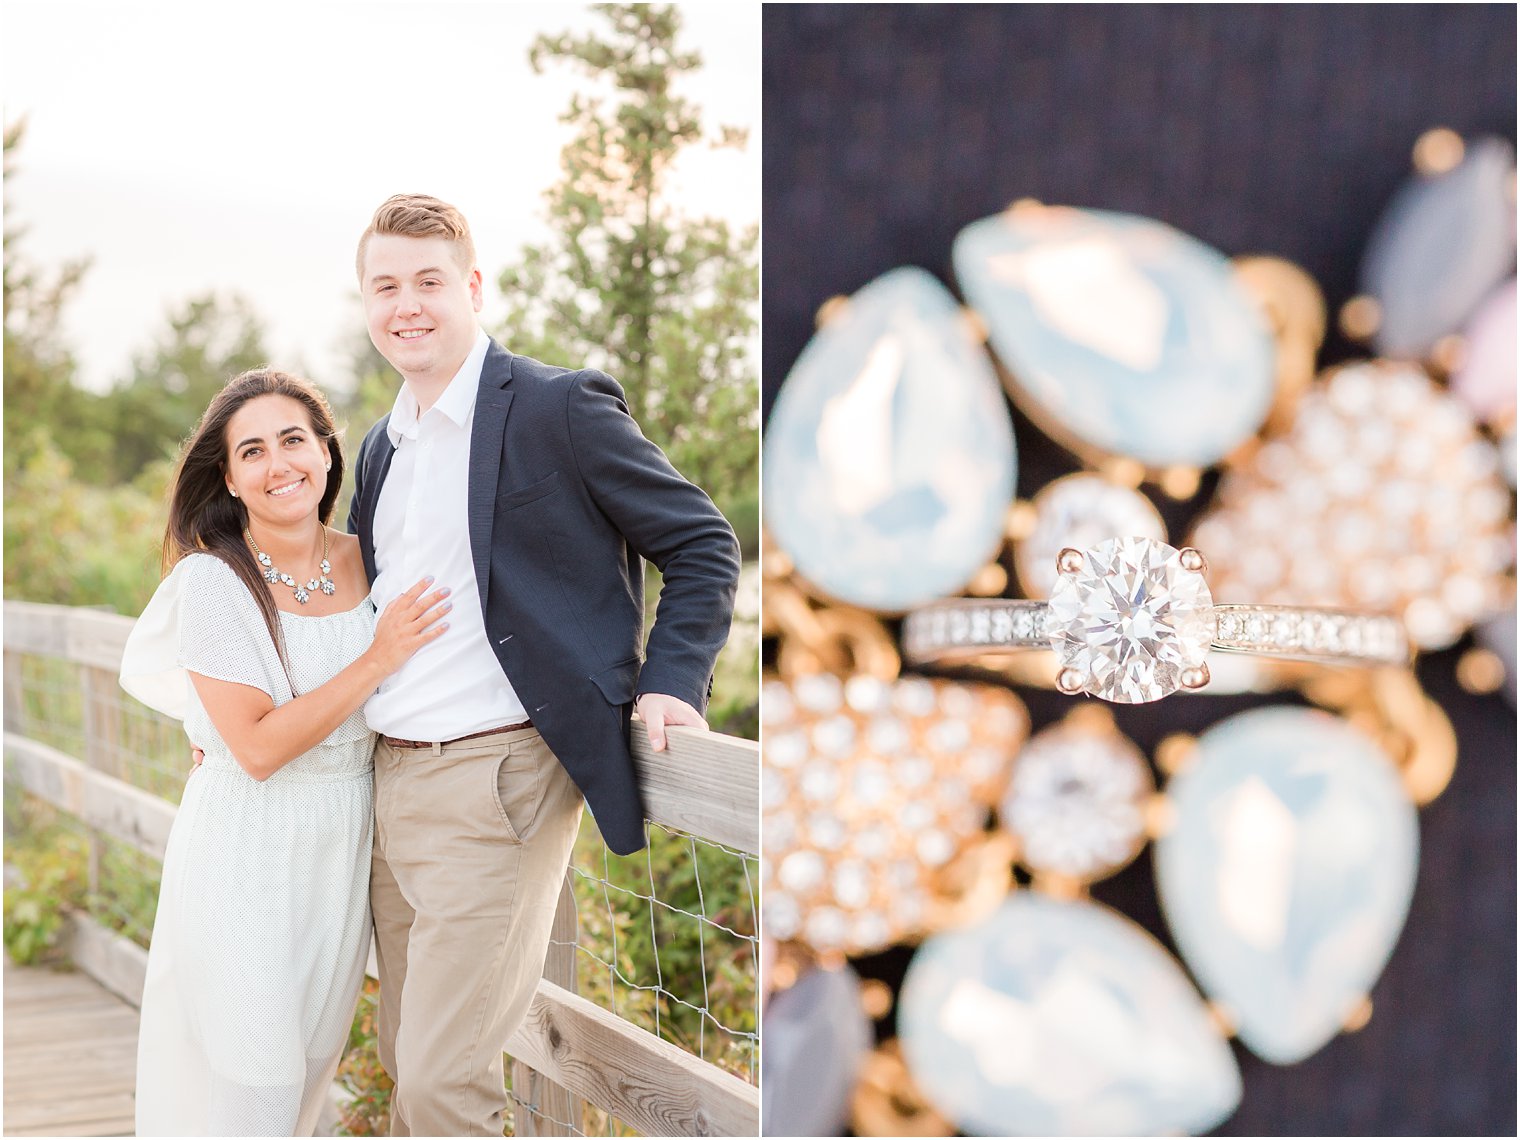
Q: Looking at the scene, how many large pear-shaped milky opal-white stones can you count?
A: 4